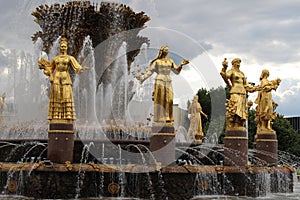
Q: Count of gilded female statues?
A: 5